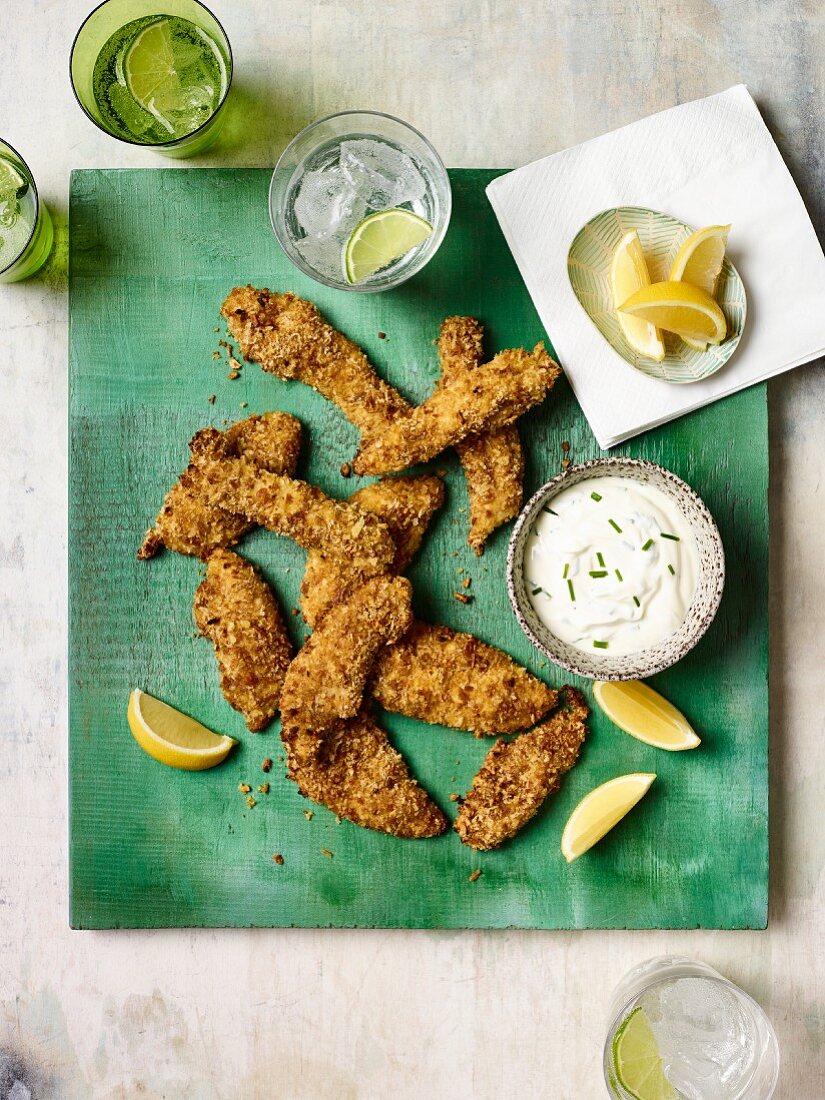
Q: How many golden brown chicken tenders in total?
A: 11